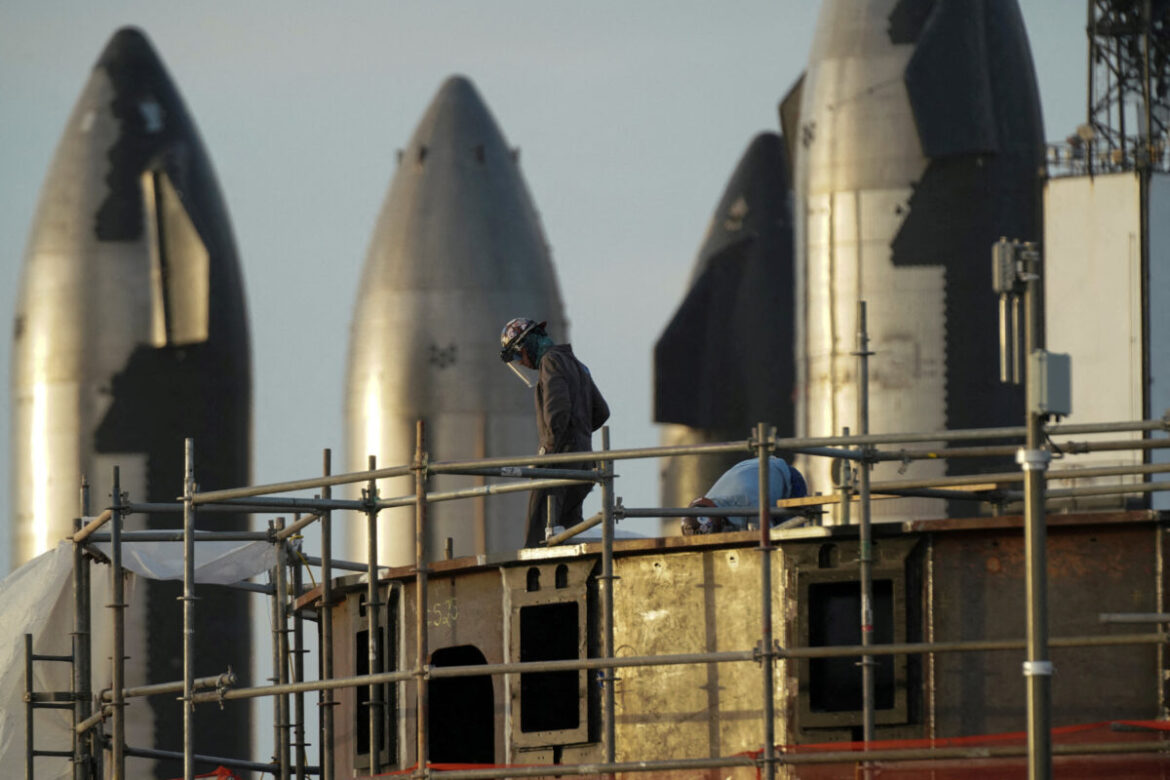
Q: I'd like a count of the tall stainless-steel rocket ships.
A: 4